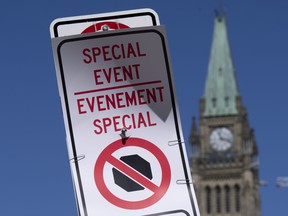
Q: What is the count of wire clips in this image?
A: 3